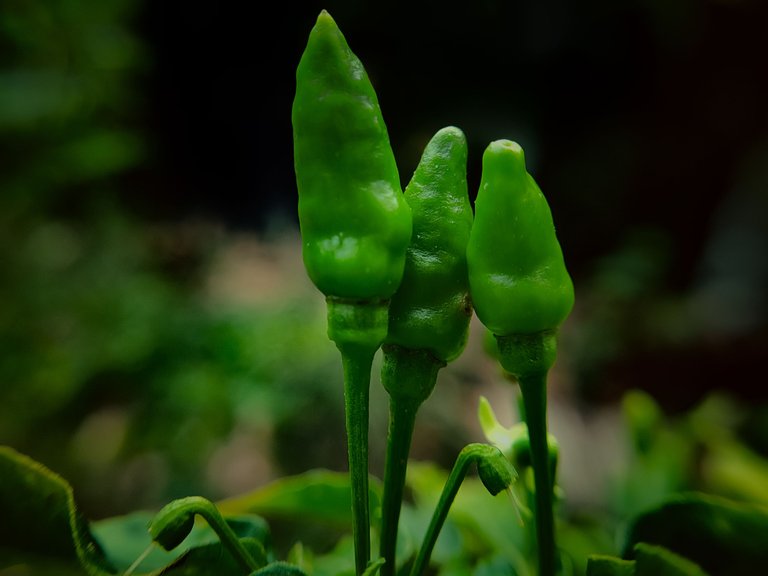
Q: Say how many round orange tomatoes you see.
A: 0